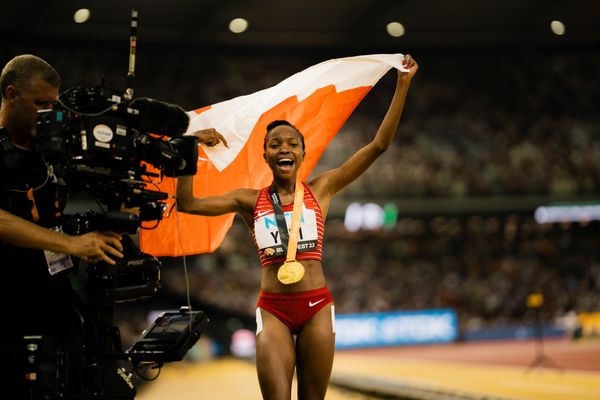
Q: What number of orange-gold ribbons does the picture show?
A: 1